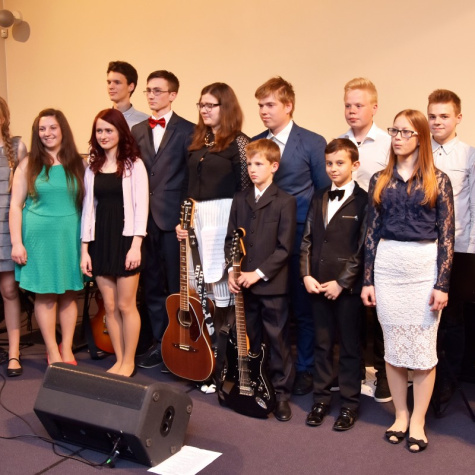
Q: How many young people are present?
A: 12